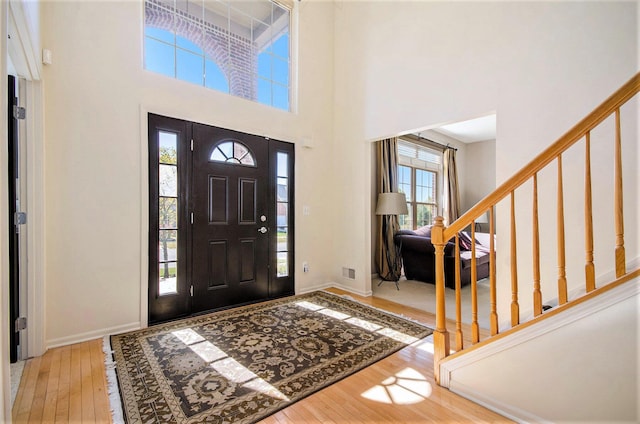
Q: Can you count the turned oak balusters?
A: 8